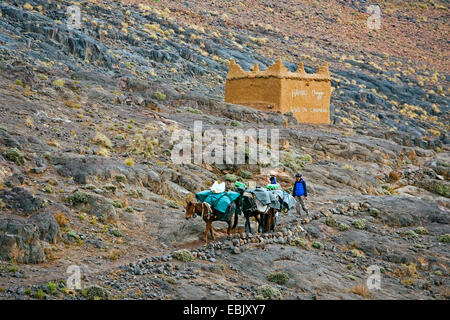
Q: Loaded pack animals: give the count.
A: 3